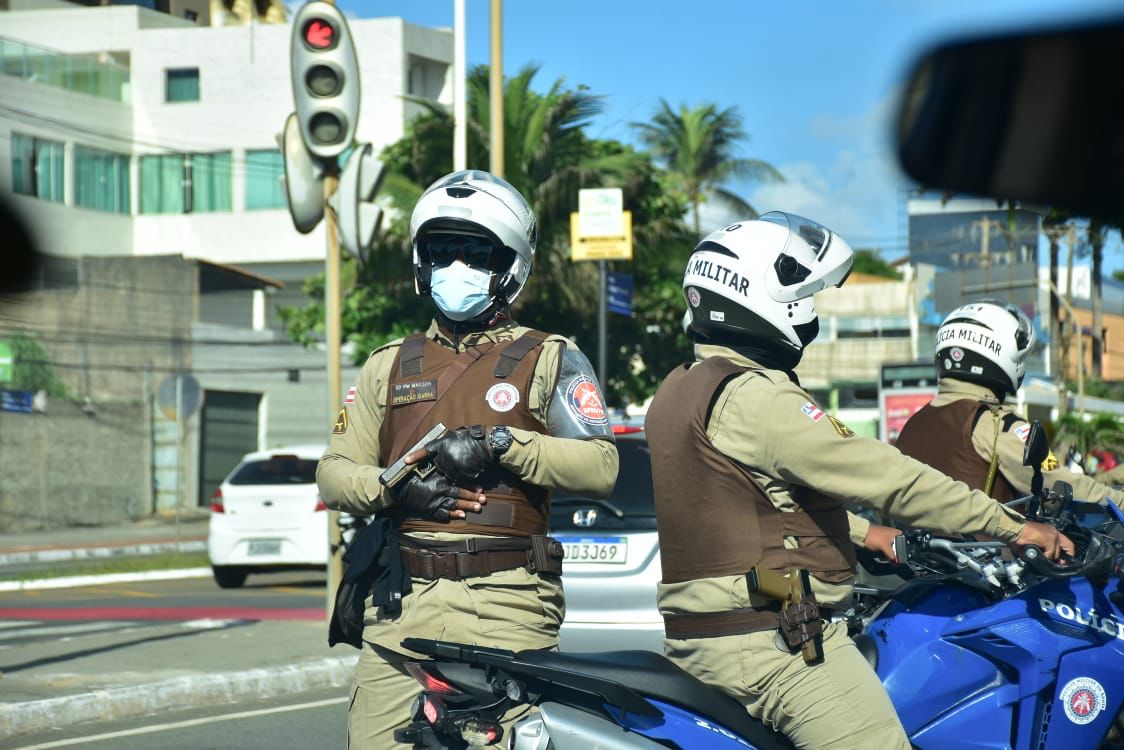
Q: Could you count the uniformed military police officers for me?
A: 3